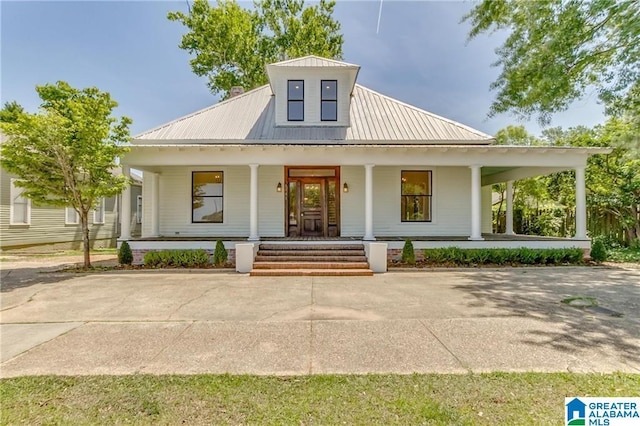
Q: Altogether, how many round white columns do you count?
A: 7